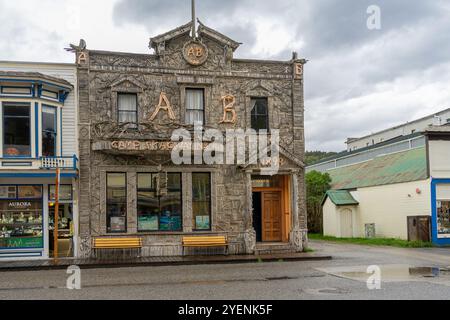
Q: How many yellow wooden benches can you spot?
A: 2